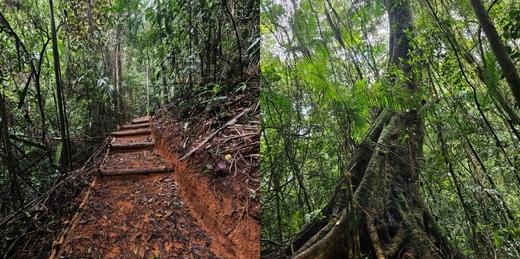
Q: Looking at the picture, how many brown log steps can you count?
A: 5